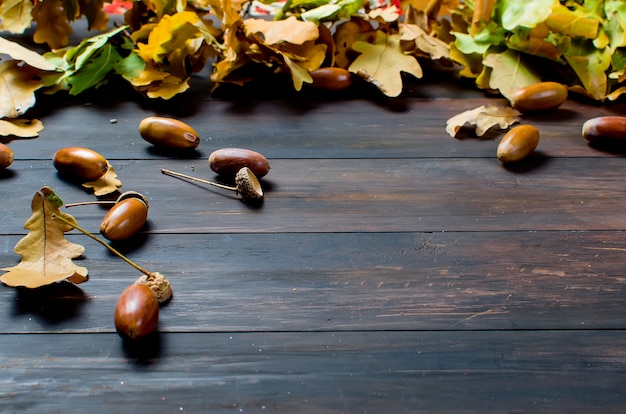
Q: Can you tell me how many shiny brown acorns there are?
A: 10